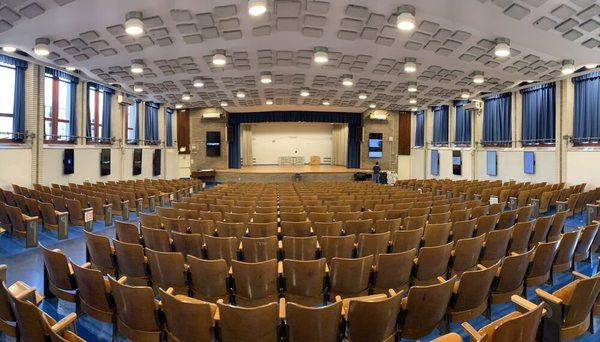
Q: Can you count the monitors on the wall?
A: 10